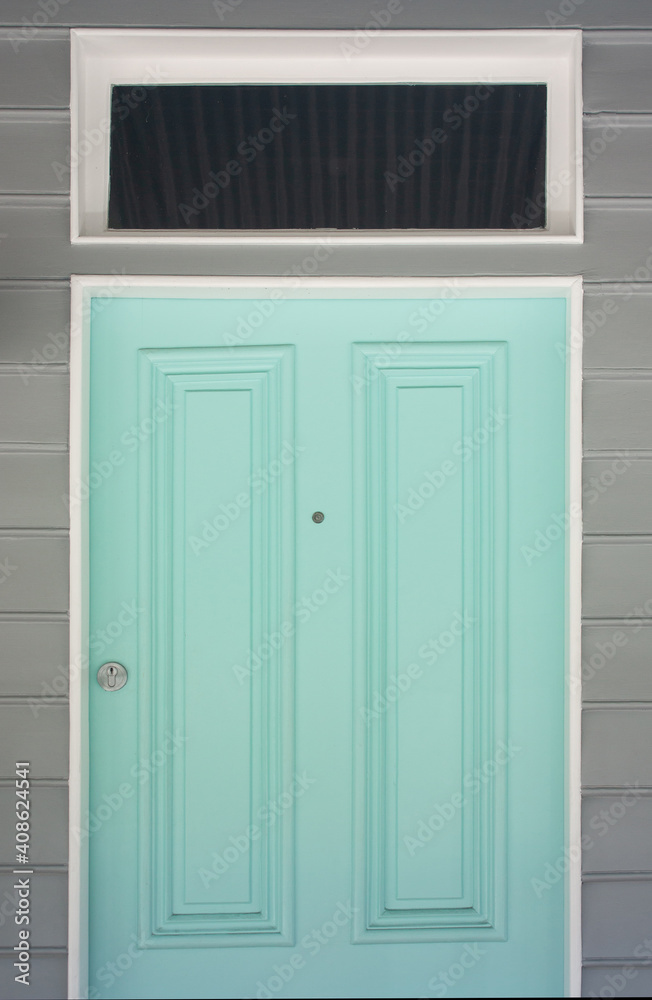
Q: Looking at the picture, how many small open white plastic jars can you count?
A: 0